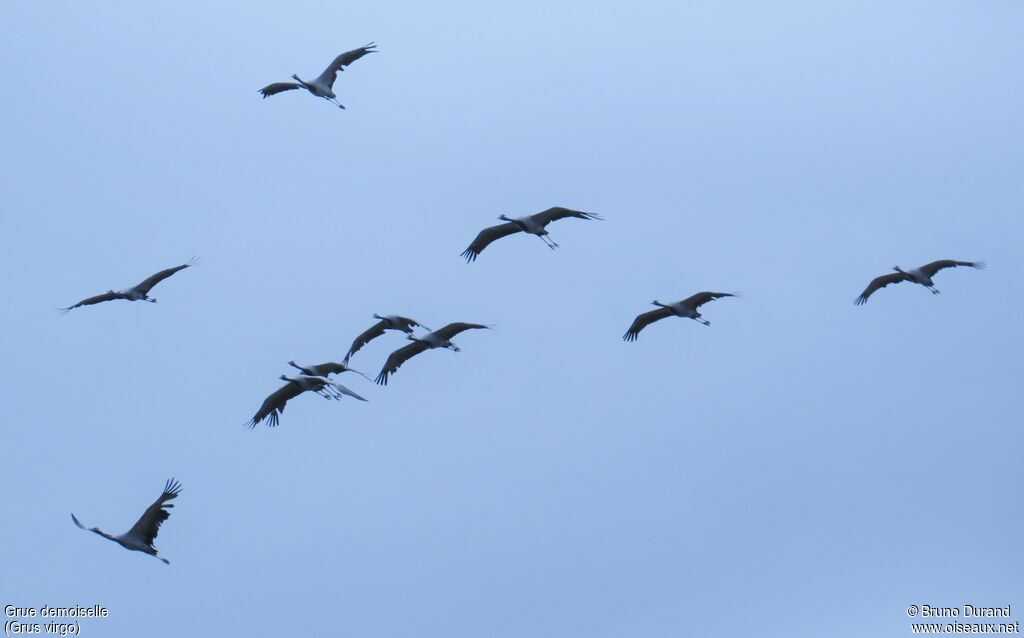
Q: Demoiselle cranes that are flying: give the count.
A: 10